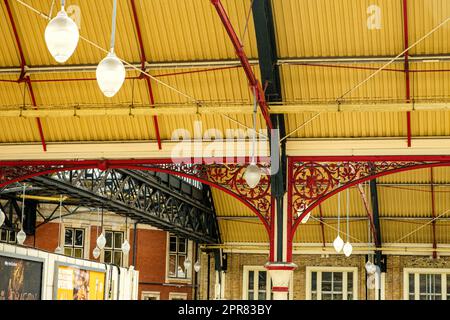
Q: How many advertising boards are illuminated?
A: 2